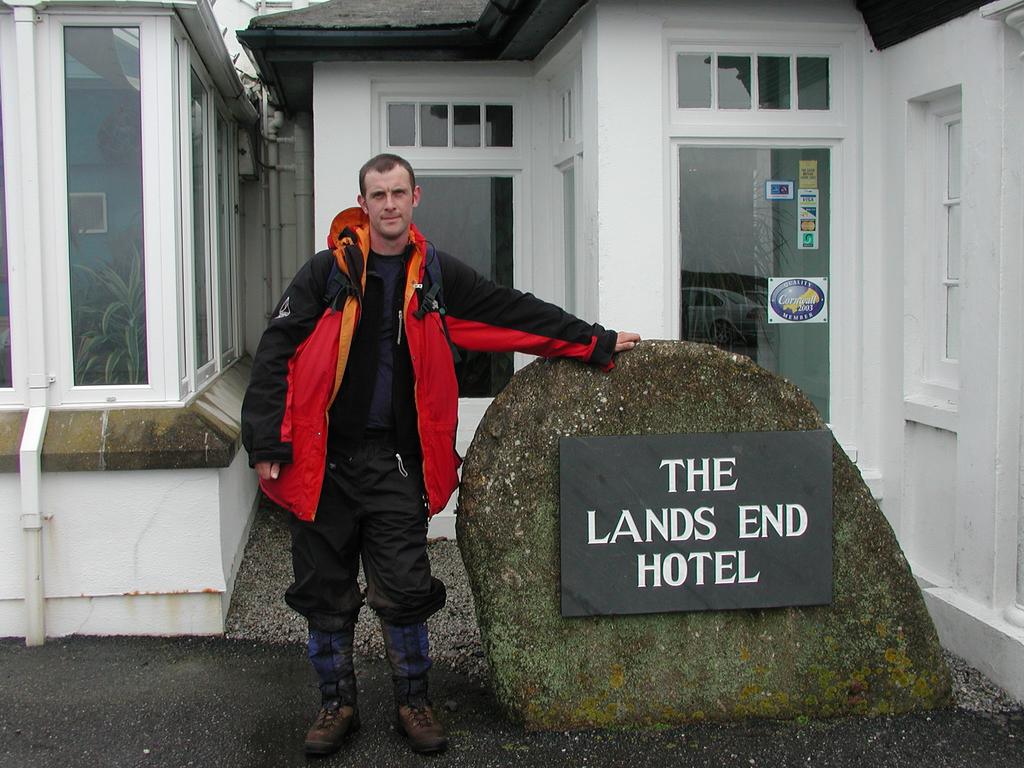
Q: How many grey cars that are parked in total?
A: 1